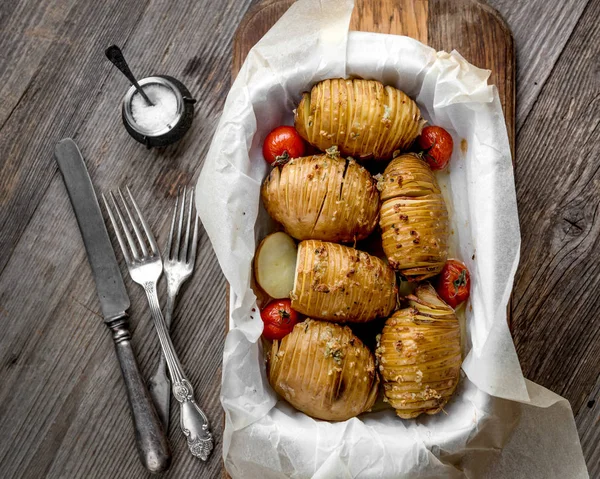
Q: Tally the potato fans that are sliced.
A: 6